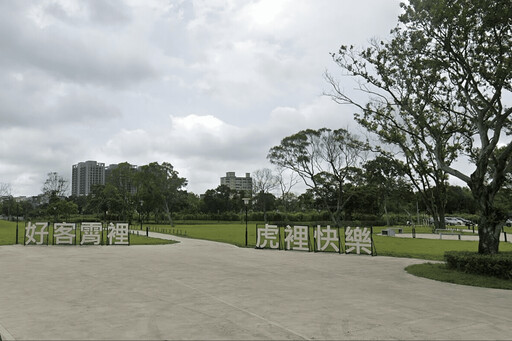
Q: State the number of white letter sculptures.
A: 8